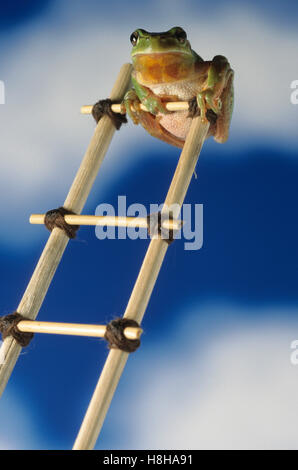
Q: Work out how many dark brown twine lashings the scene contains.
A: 6